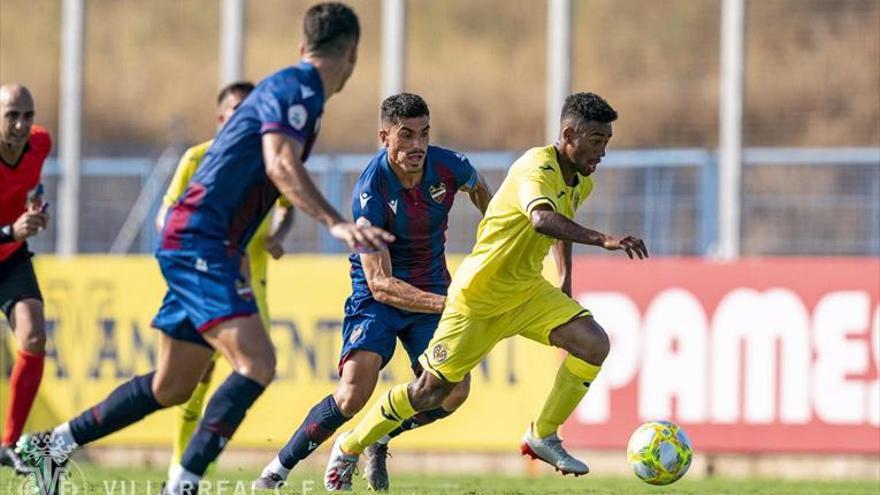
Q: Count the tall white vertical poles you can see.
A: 5